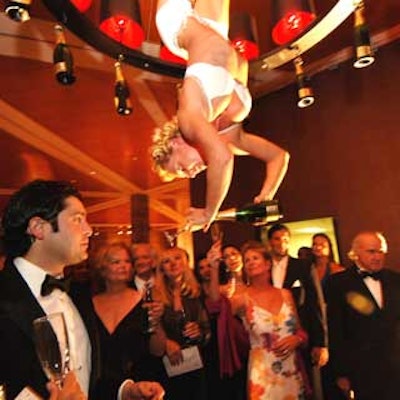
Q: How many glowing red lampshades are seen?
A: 5